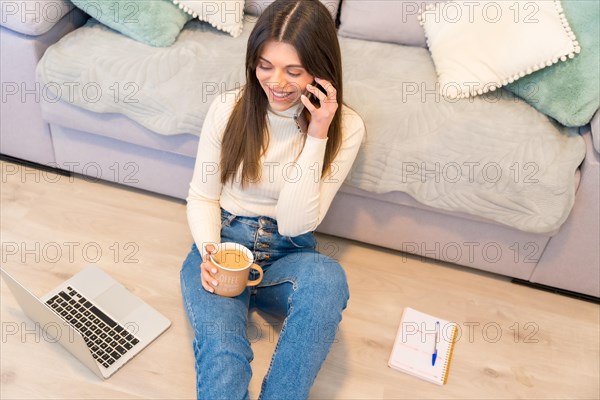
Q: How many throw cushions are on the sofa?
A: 4